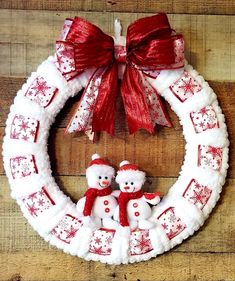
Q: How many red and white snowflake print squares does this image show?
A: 12